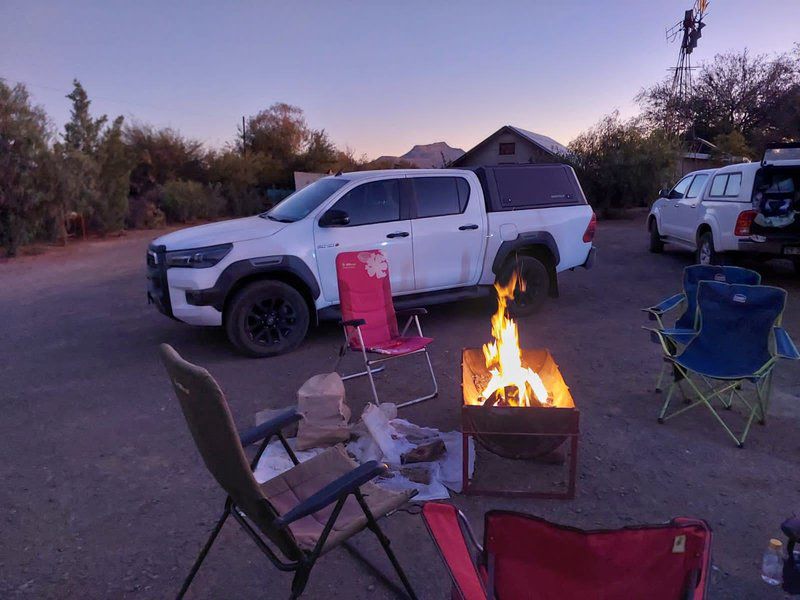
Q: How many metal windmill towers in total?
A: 1